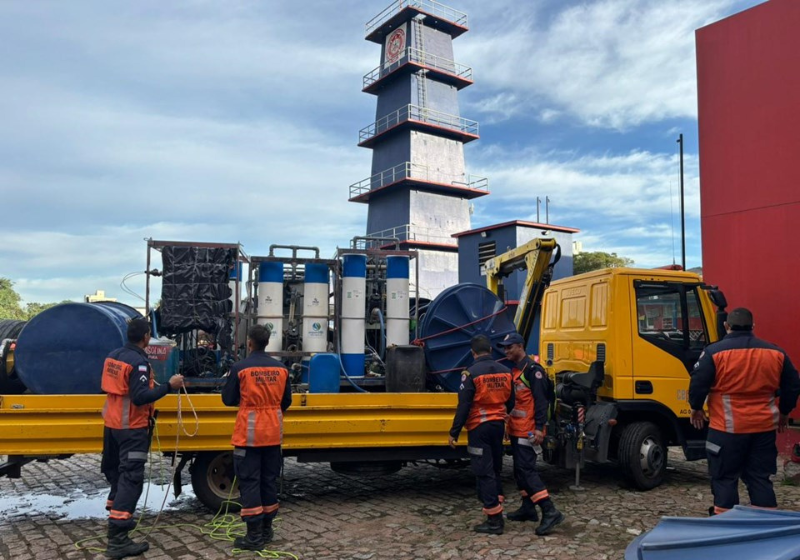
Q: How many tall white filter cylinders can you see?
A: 4